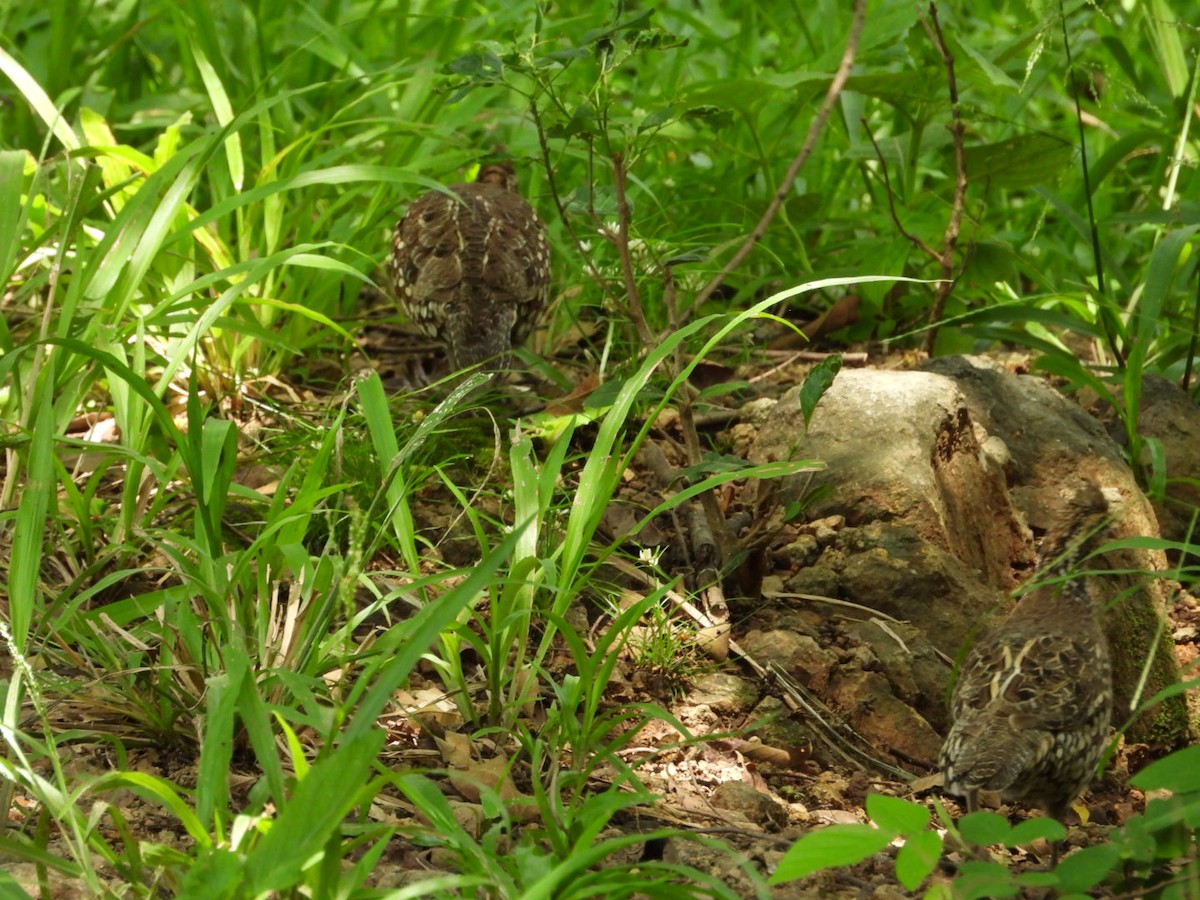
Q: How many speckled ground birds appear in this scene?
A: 2